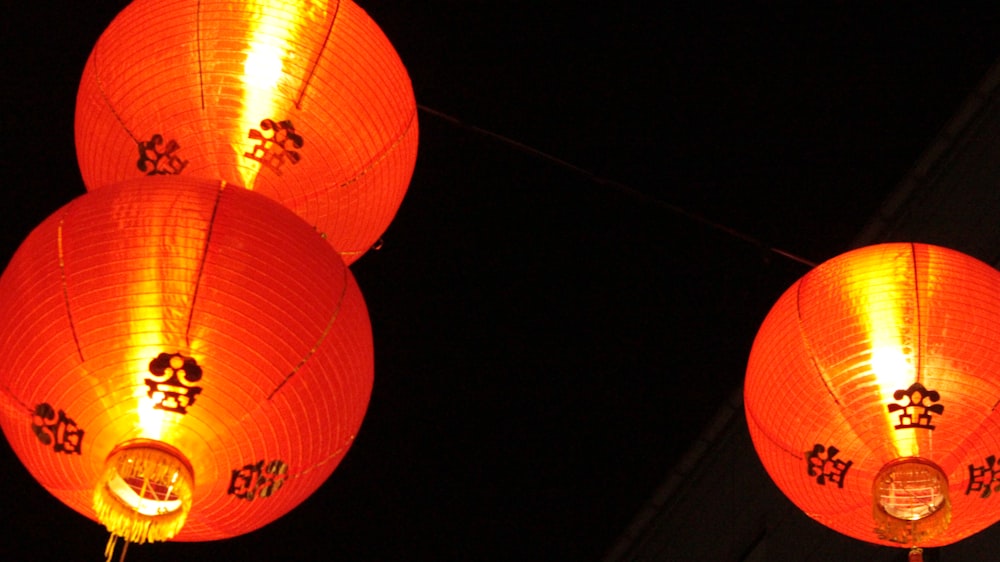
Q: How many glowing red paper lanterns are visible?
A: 3